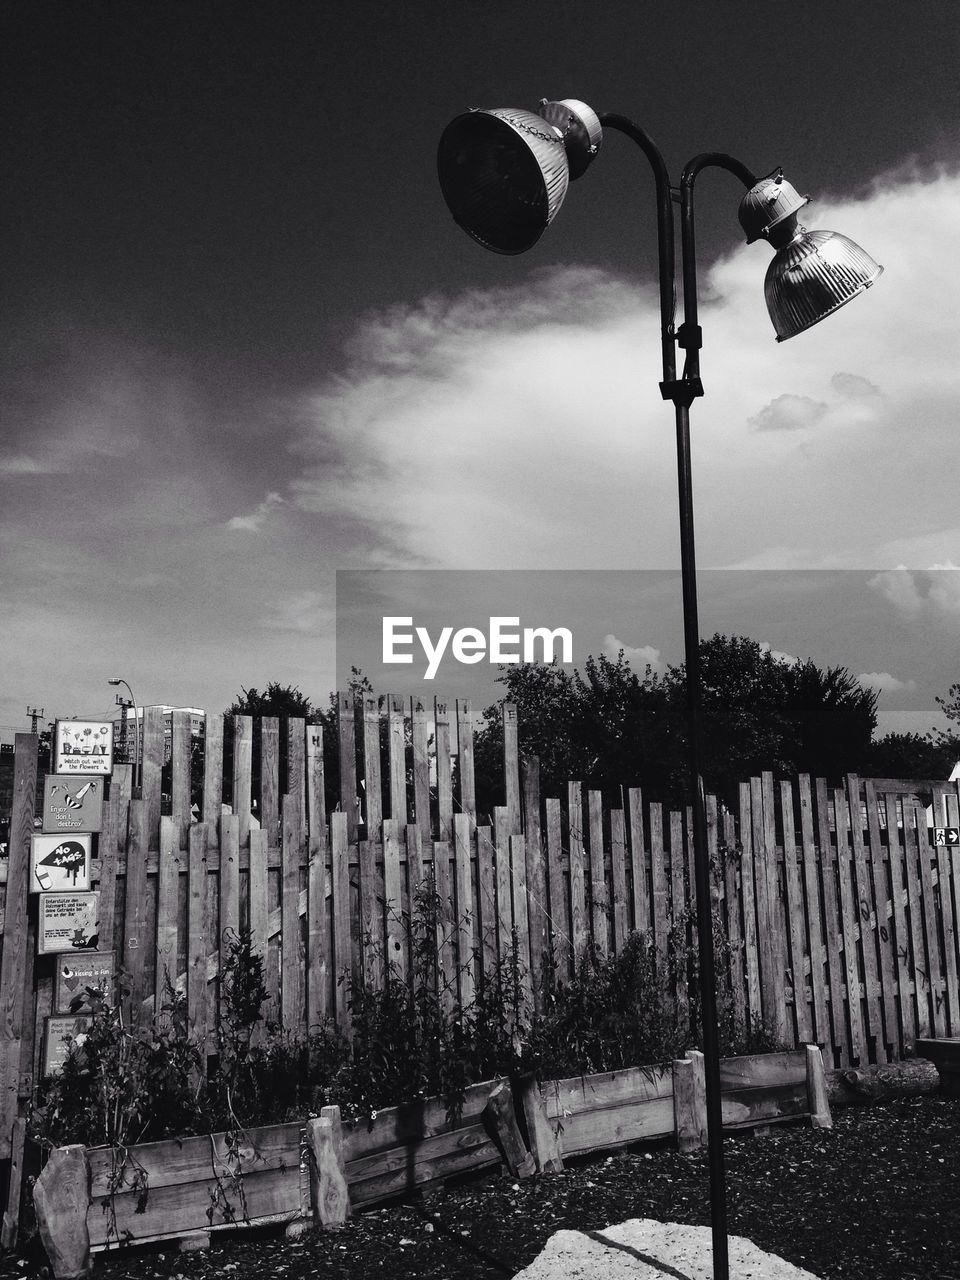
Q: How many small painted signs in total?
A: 6